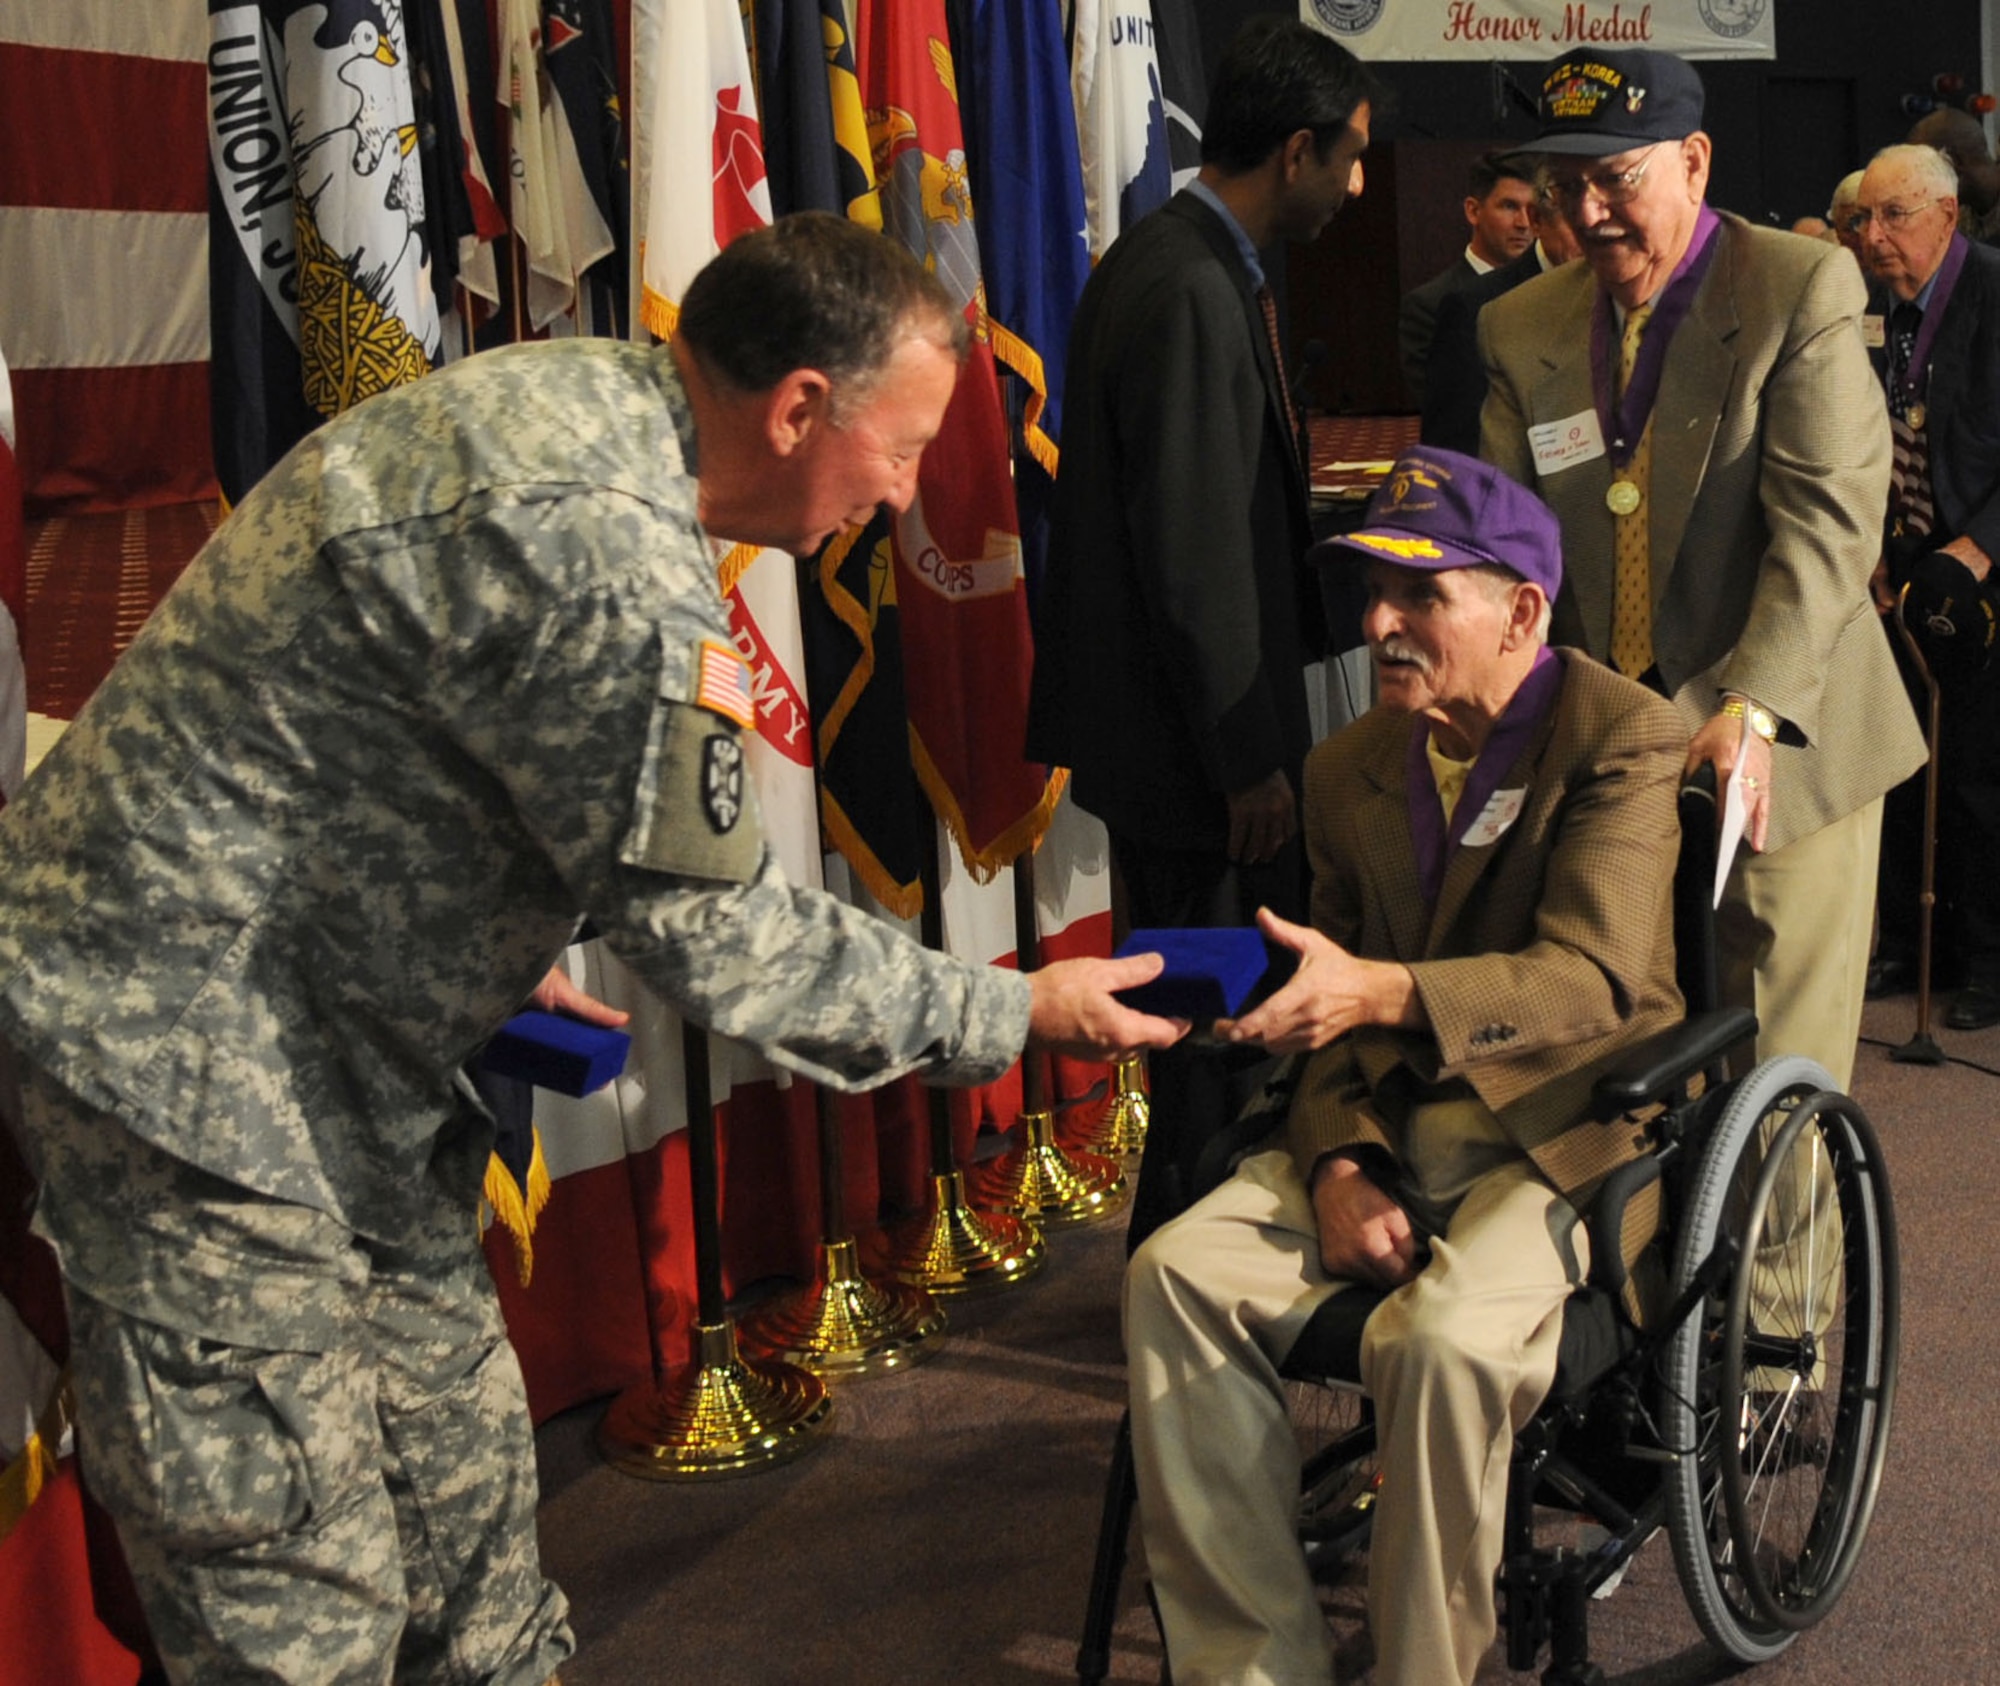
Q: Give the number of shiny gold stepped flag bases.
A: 5